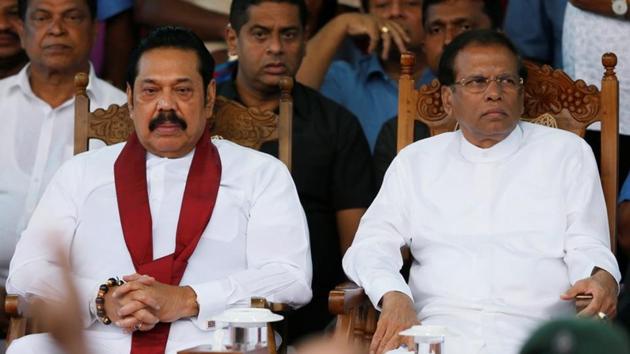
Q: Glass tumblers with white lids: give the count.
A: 2